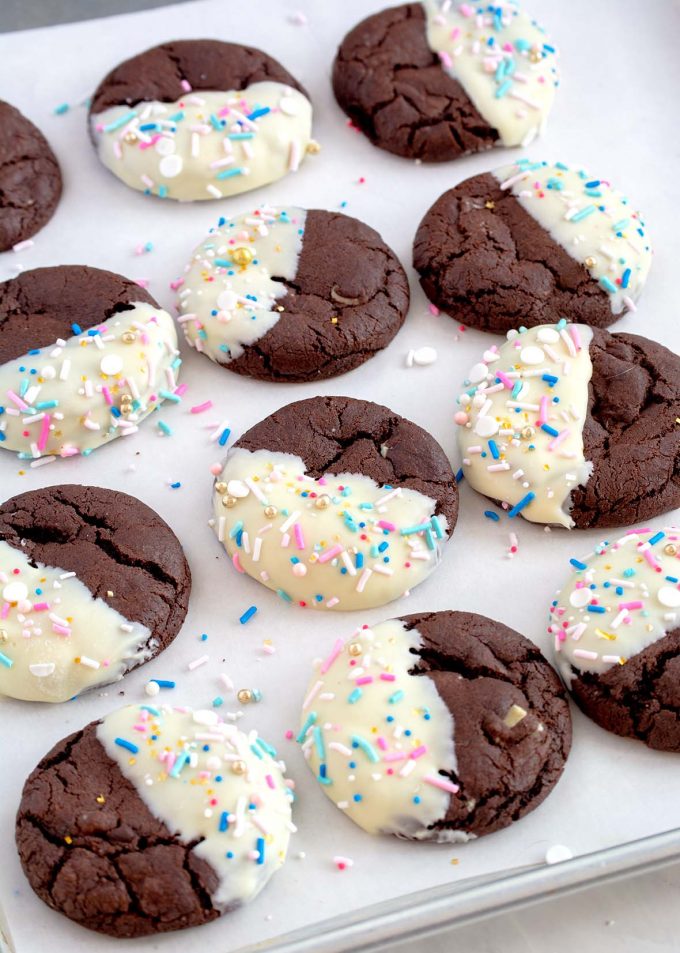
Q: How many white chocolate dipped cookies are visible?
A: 11